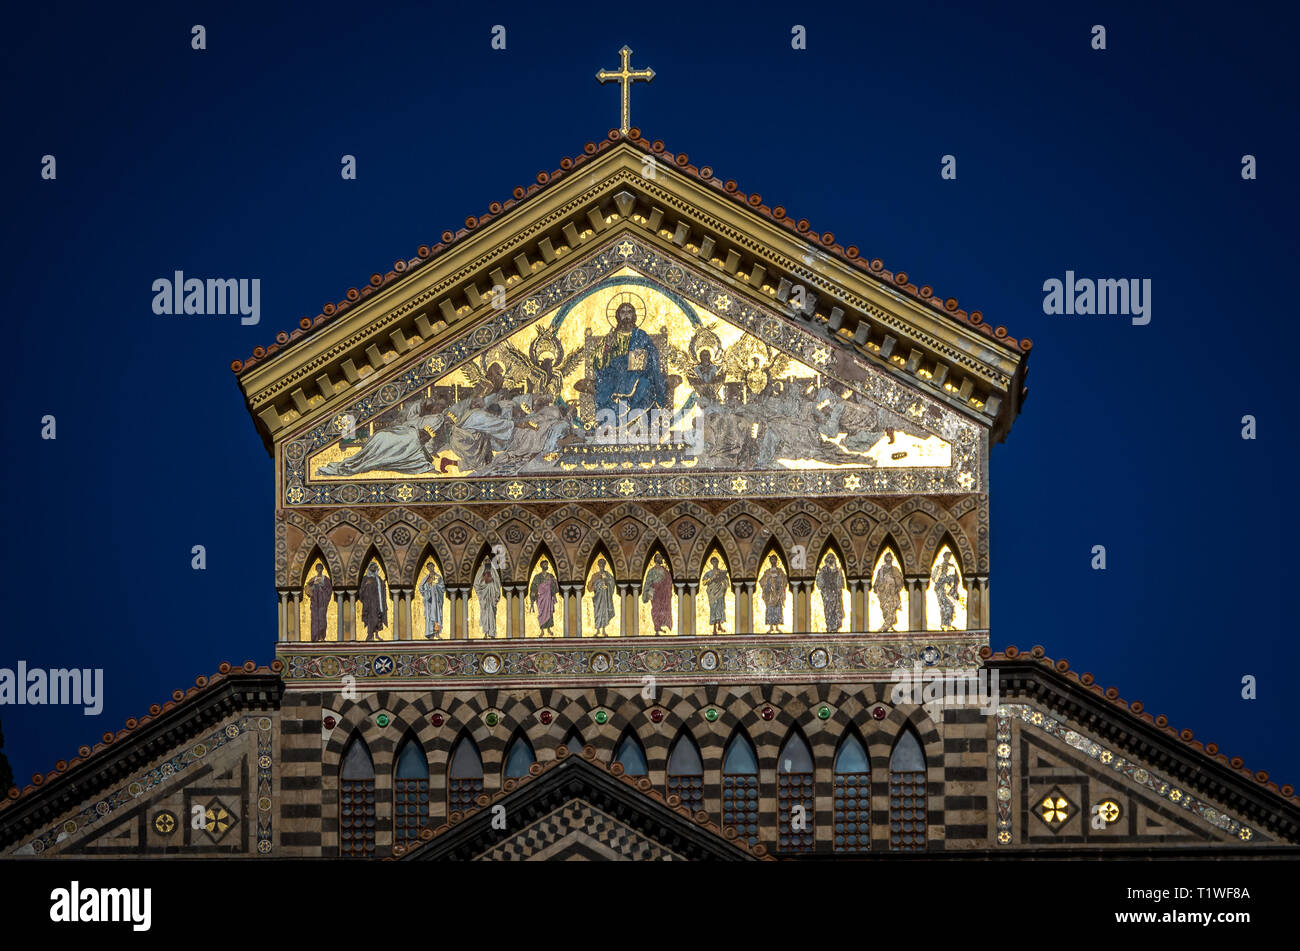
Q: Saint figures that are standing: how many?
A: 12